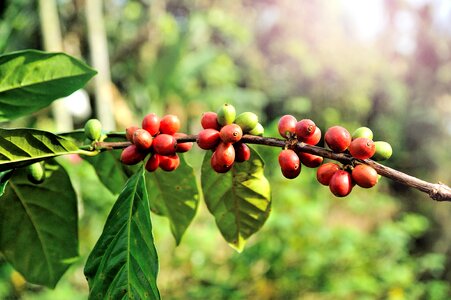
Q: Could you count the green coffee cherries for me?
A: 7